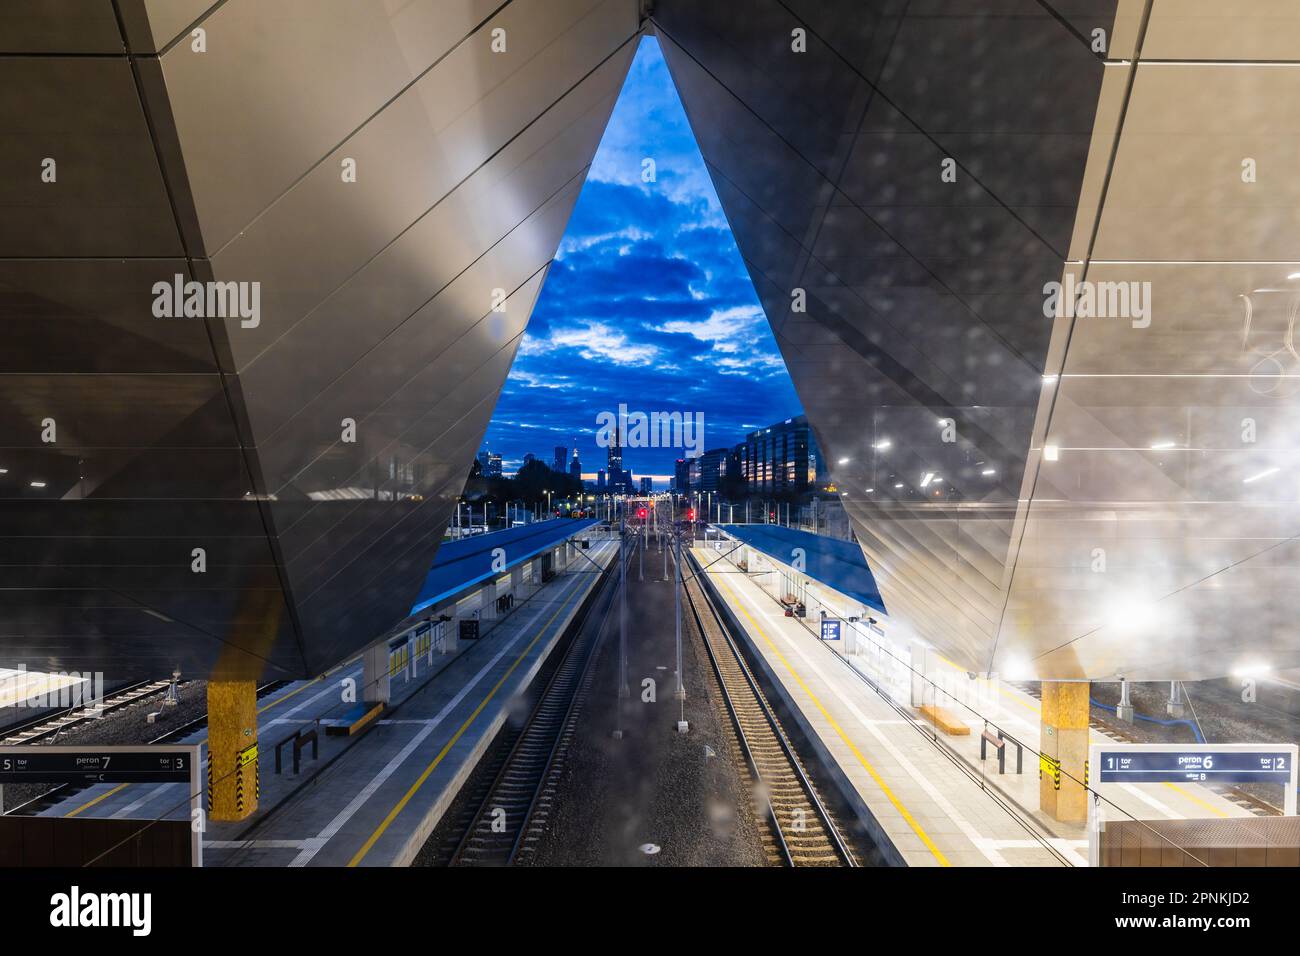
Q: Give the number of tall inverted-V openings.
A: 1